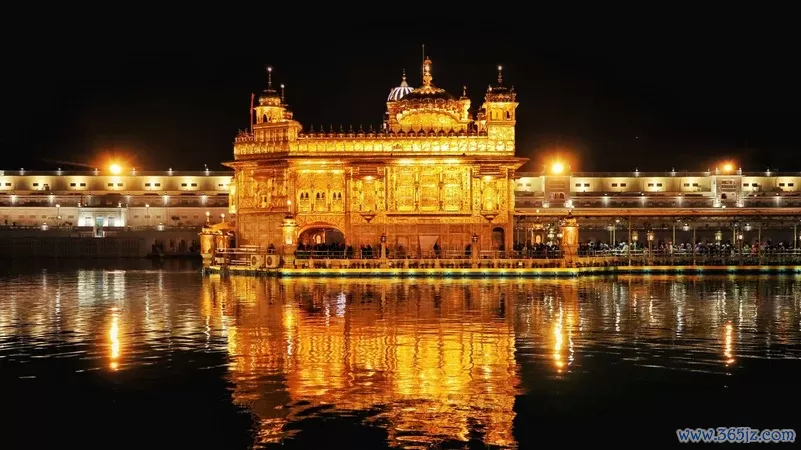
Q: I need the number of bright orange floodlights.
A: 3